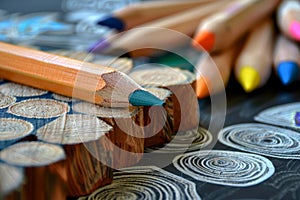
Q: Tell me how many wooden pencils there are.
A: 8